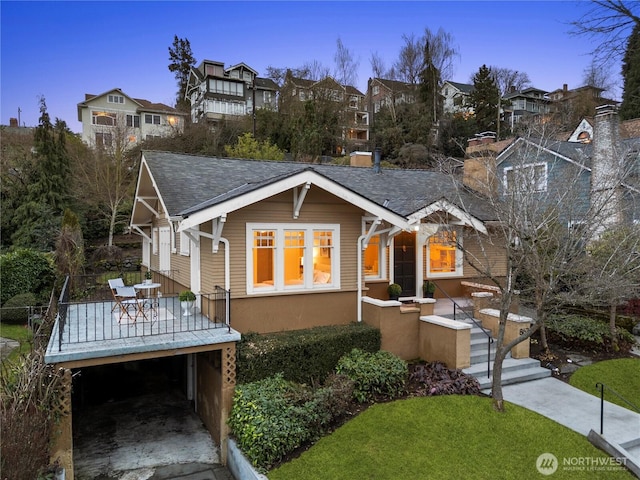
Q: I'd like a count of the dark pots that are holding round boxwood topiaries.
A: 2